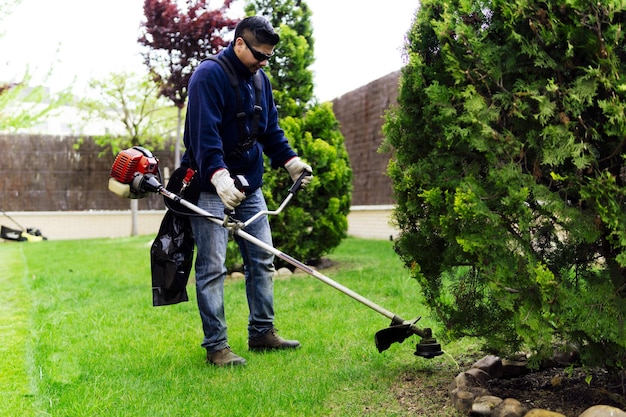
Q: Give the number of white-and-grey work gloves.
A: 2